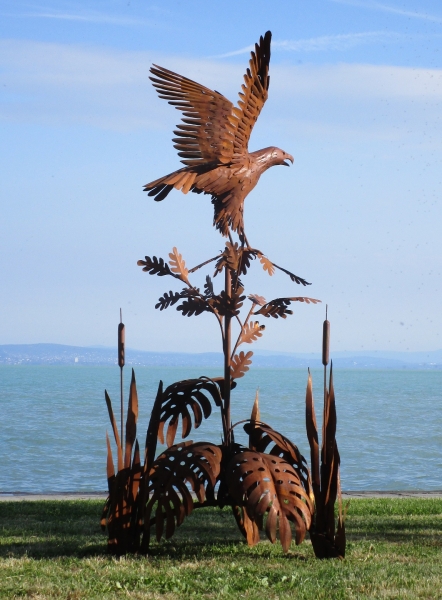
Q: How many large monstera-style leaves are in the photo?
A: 4